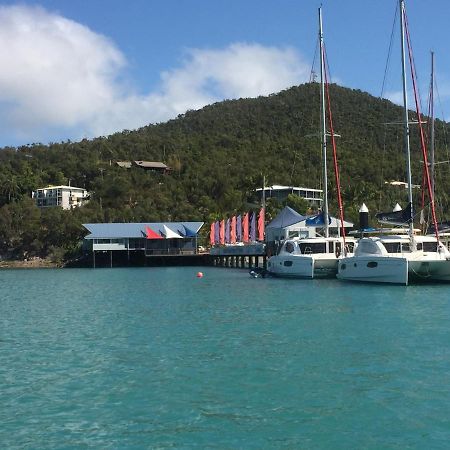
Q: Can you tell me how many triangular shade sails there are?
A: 3